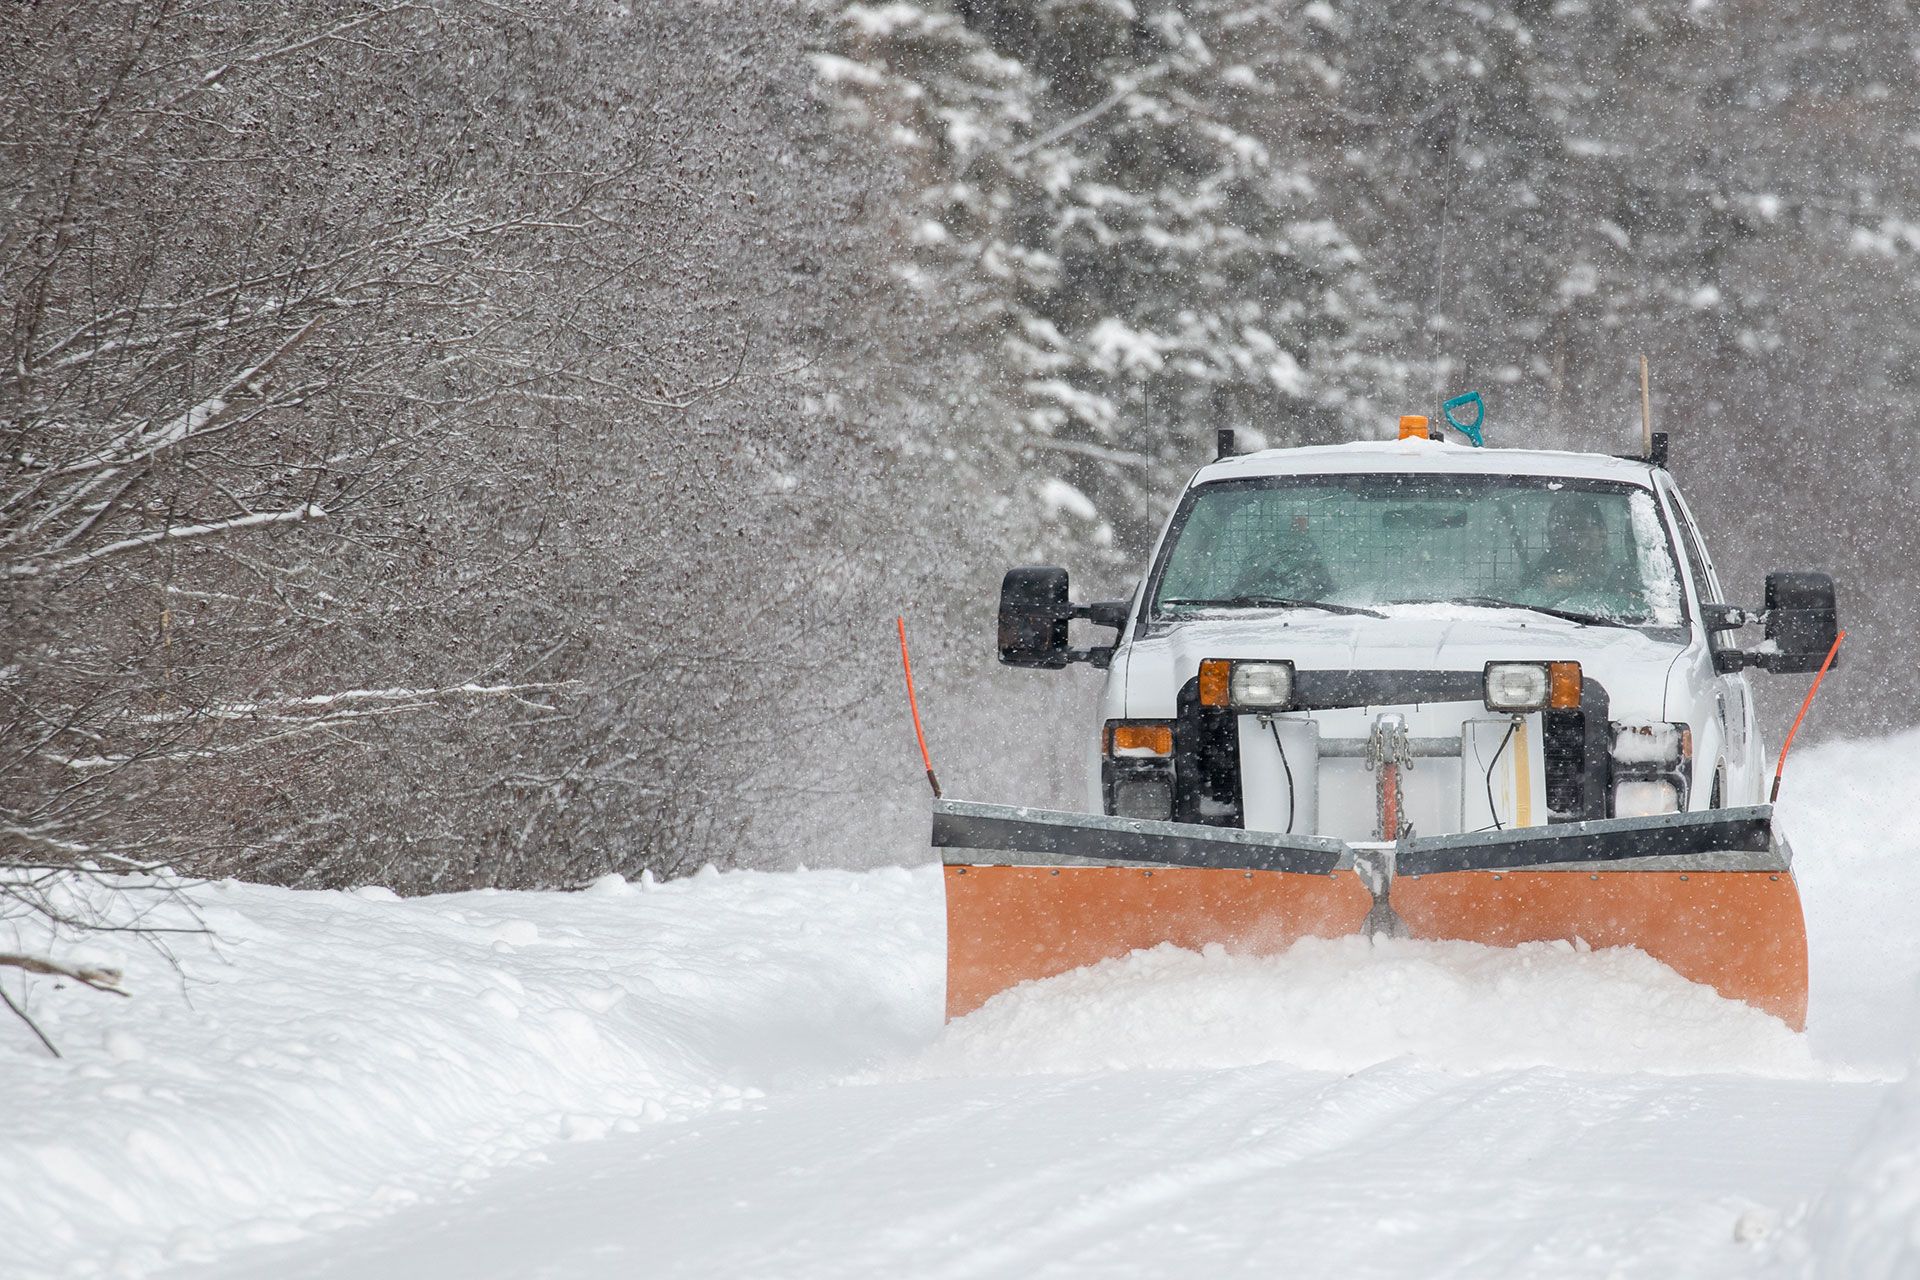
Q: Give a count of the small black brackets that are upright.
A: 2